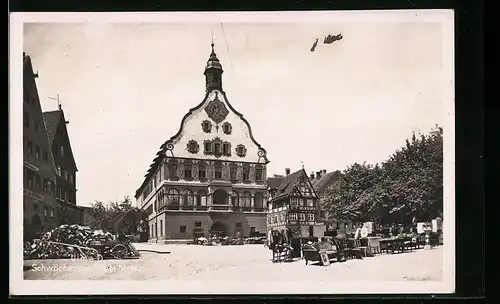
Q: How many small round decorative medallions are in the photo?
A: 4